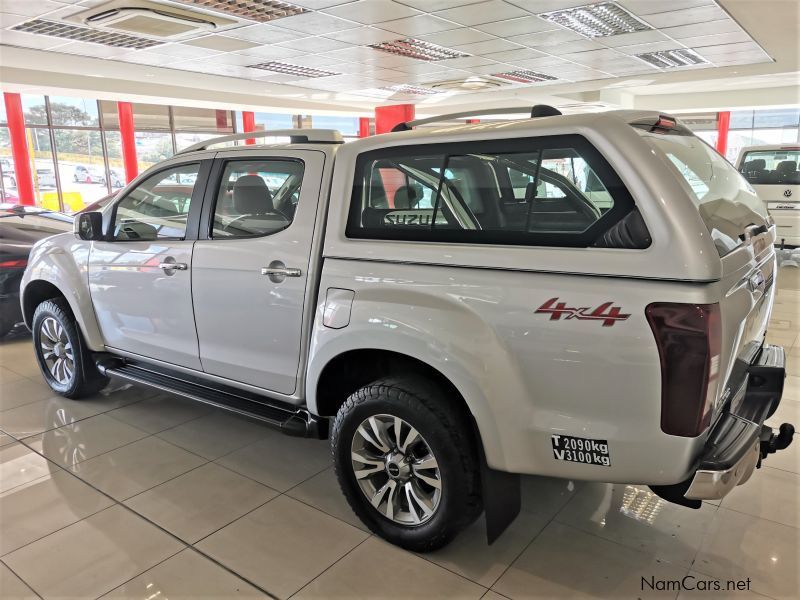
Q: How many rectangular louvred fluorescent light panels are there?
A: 8